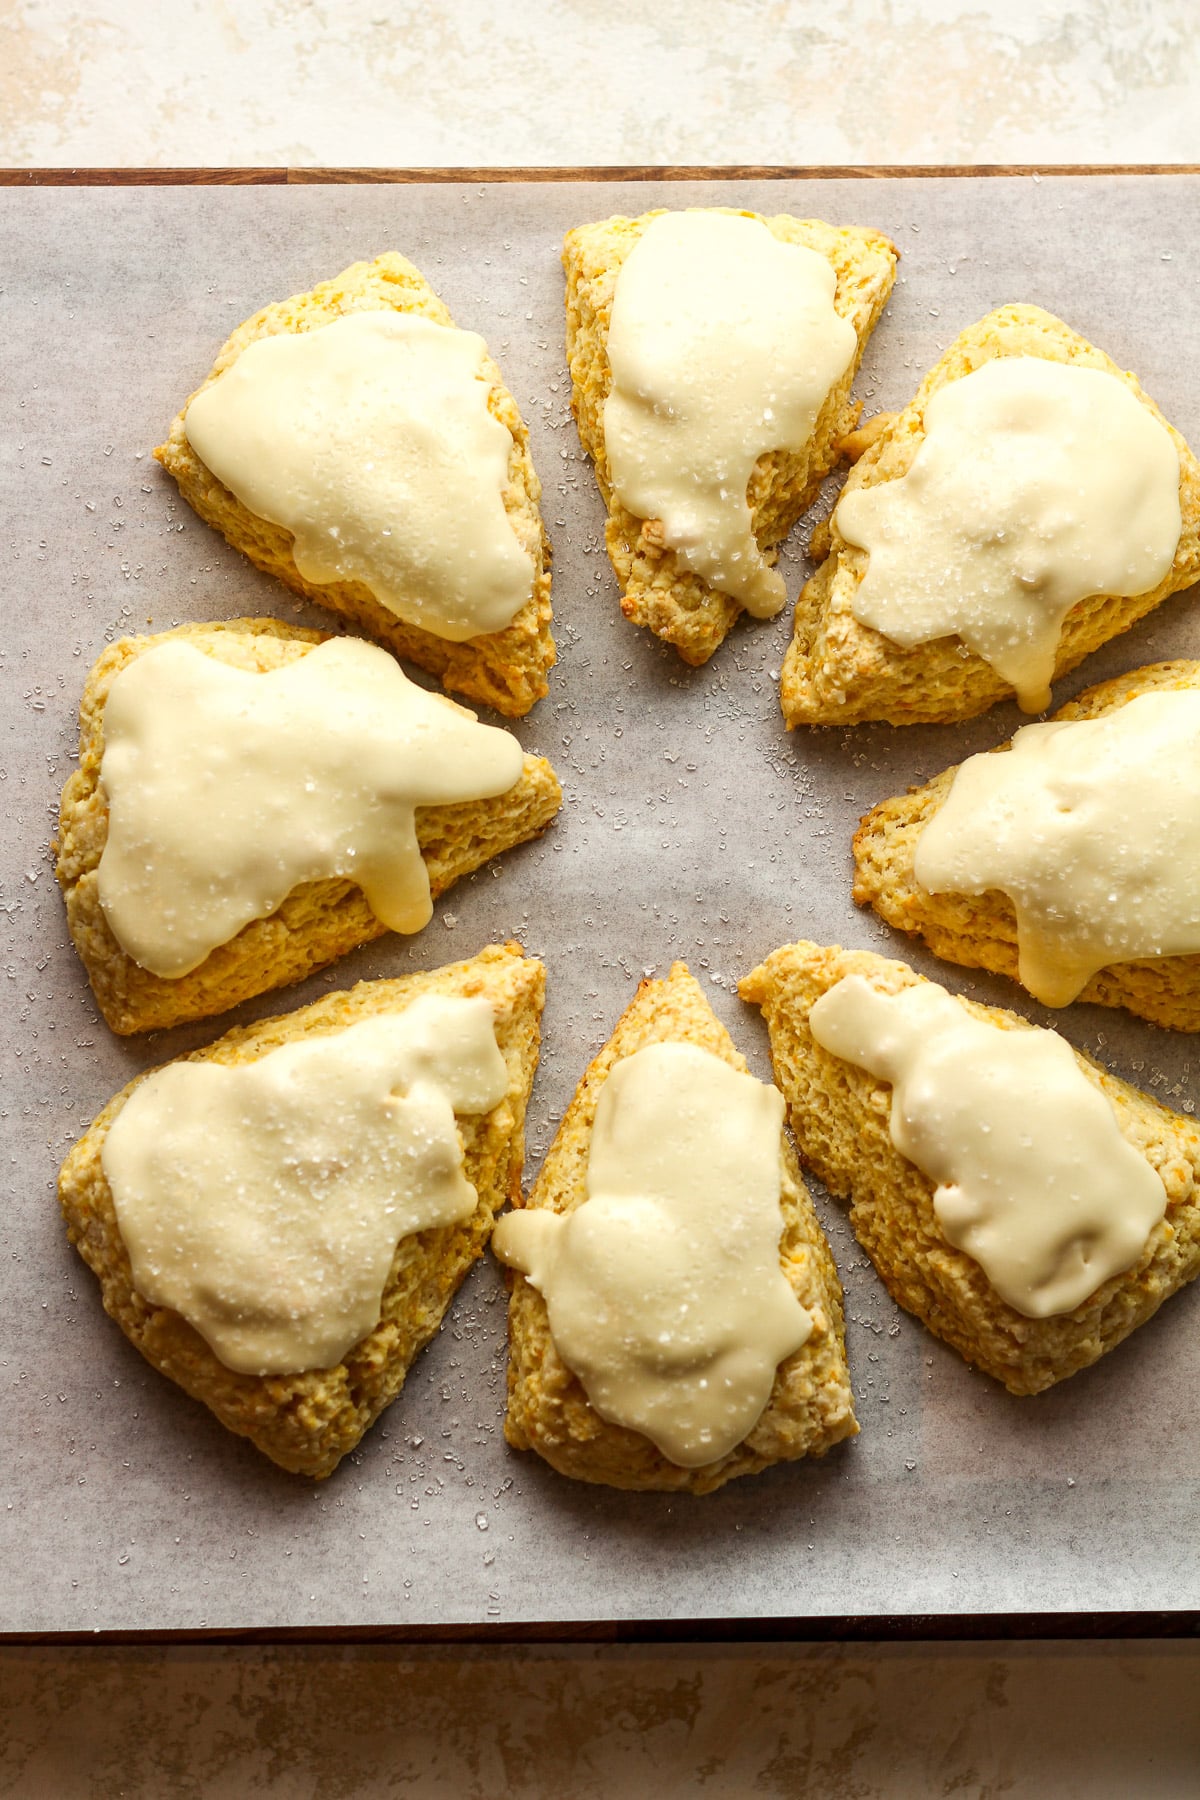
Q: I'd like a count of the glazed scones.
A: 8